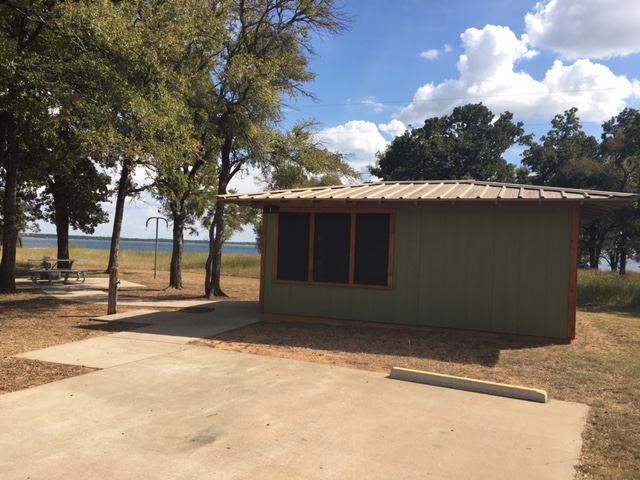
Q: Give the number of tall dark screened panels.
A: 3